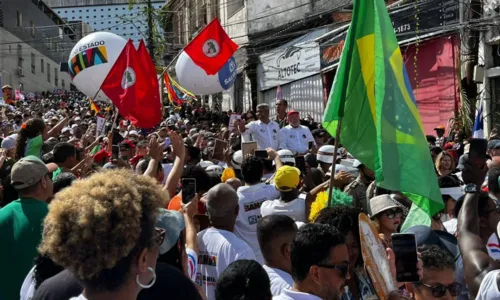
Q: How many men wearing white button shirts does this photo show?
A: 2